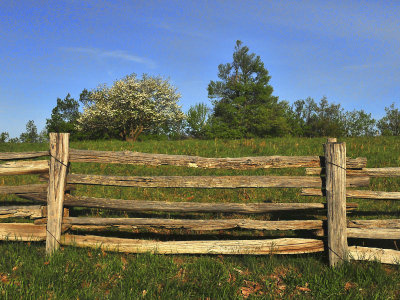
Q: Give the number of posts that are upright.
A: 2